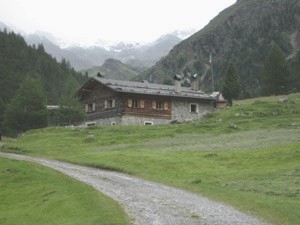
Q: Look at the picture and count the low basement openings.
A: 3